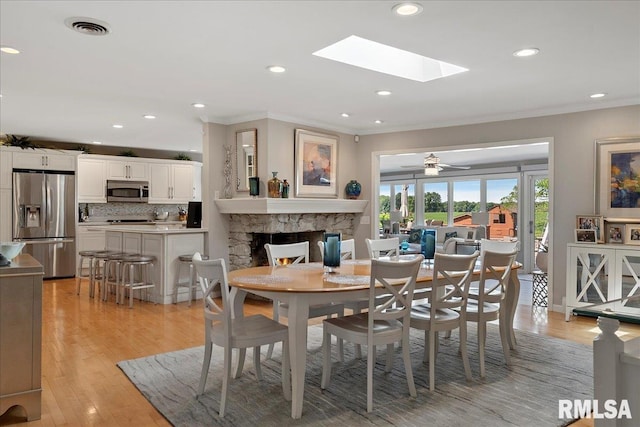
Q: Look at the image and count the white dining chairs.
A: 8